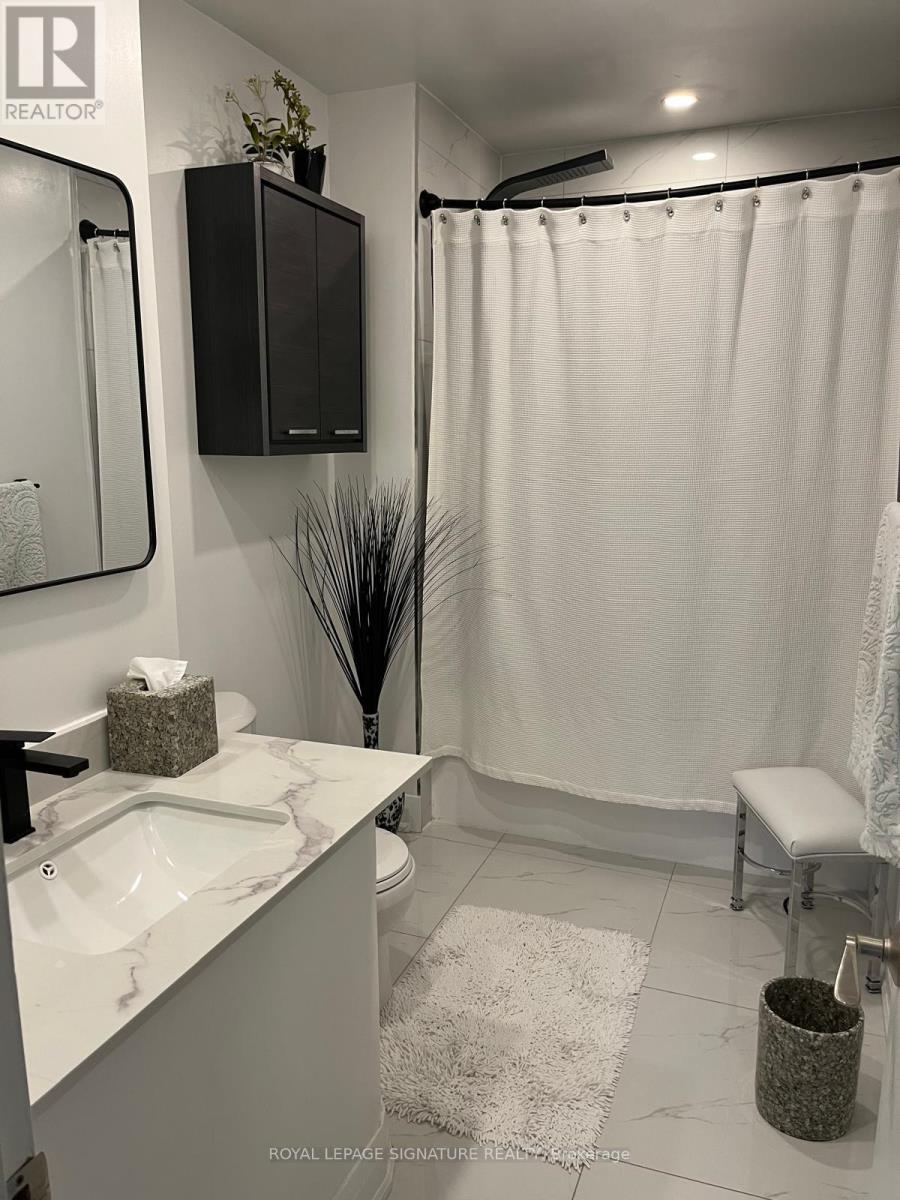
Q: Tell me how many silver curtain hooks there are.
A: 11